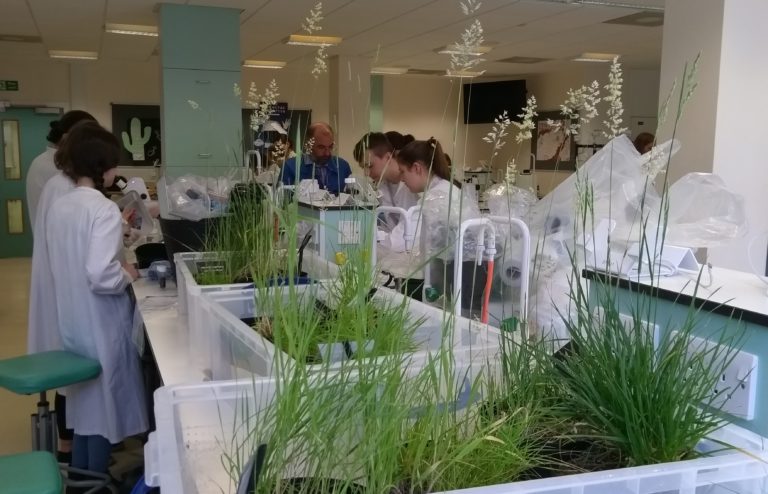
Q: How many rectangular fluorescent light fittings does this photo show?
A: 8